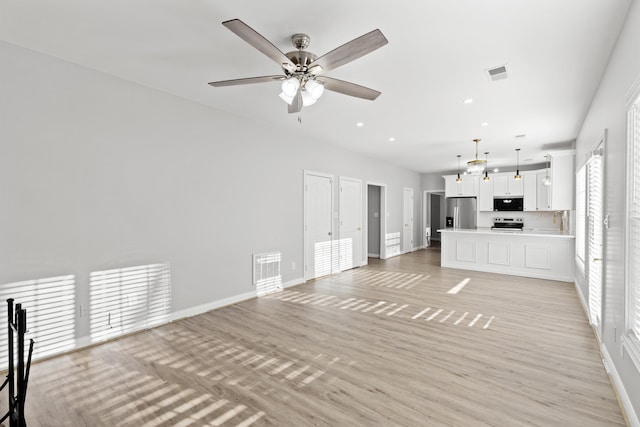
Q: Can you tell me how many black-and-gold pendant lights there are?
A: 3